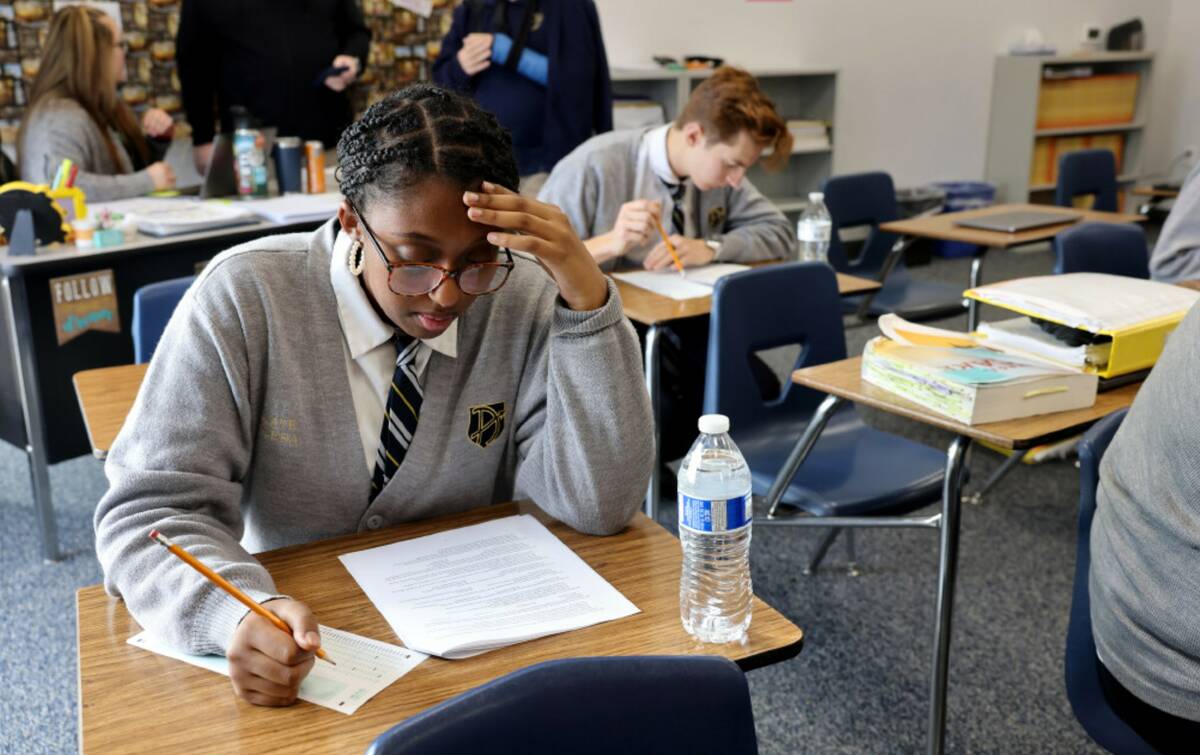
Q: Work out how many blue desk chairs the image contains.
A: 7